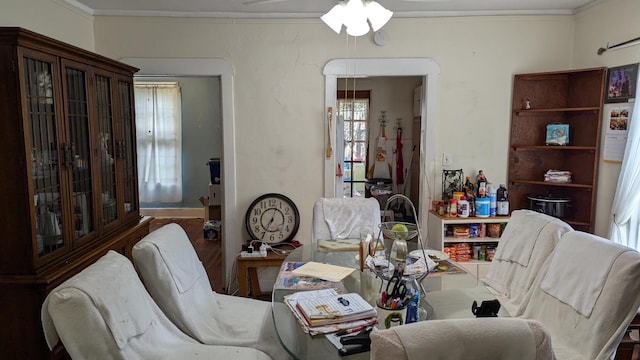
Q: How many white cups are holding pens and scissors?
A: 1